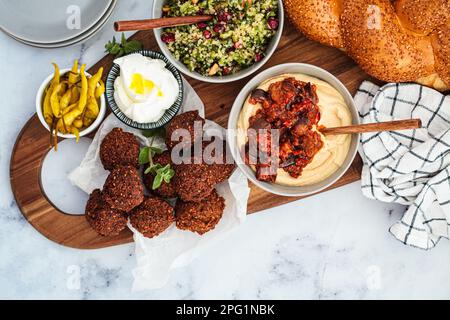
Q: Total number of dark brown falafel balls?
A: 9